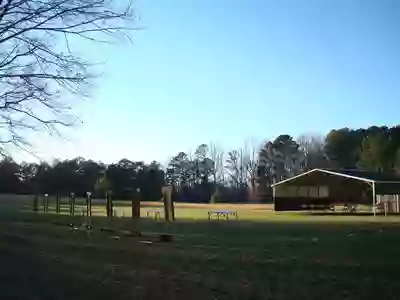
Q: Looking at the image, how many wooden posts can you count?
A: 8